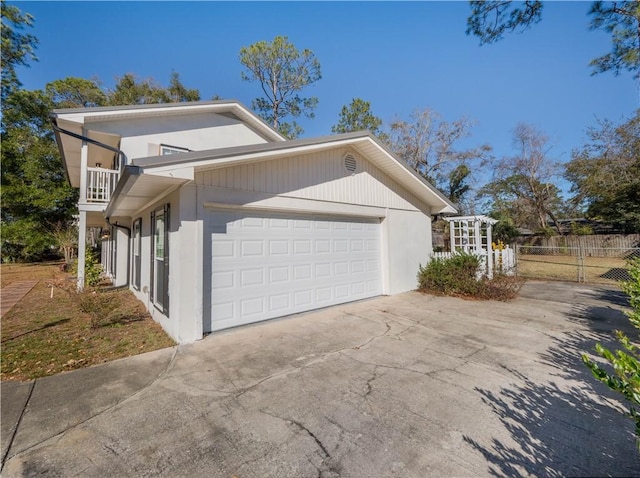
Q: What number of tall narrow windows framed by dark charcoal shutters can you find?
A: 2